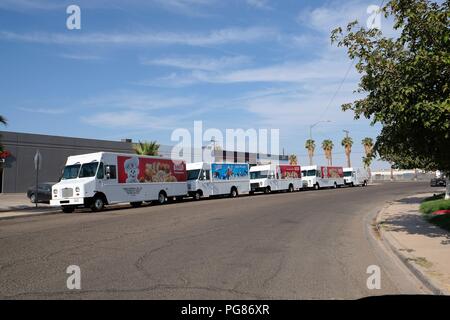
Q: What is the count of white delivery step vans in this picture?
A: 5